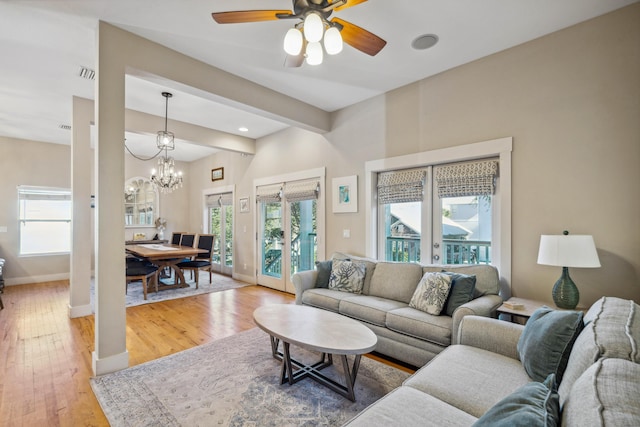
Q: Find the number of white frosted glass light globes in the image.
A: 4